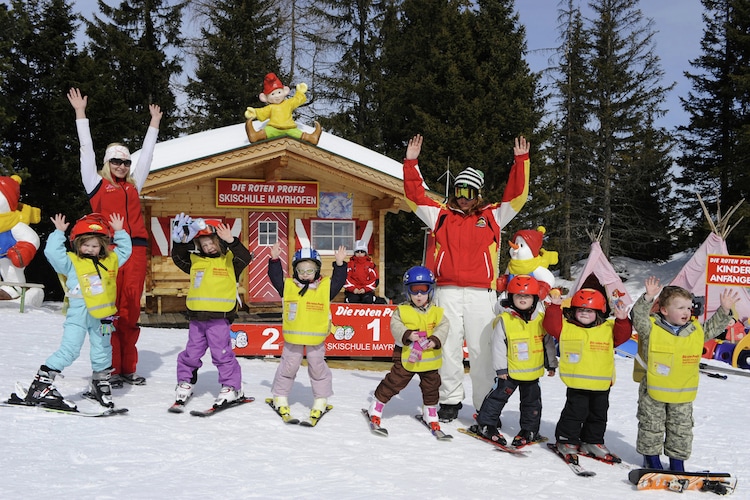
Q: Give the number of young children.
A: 7